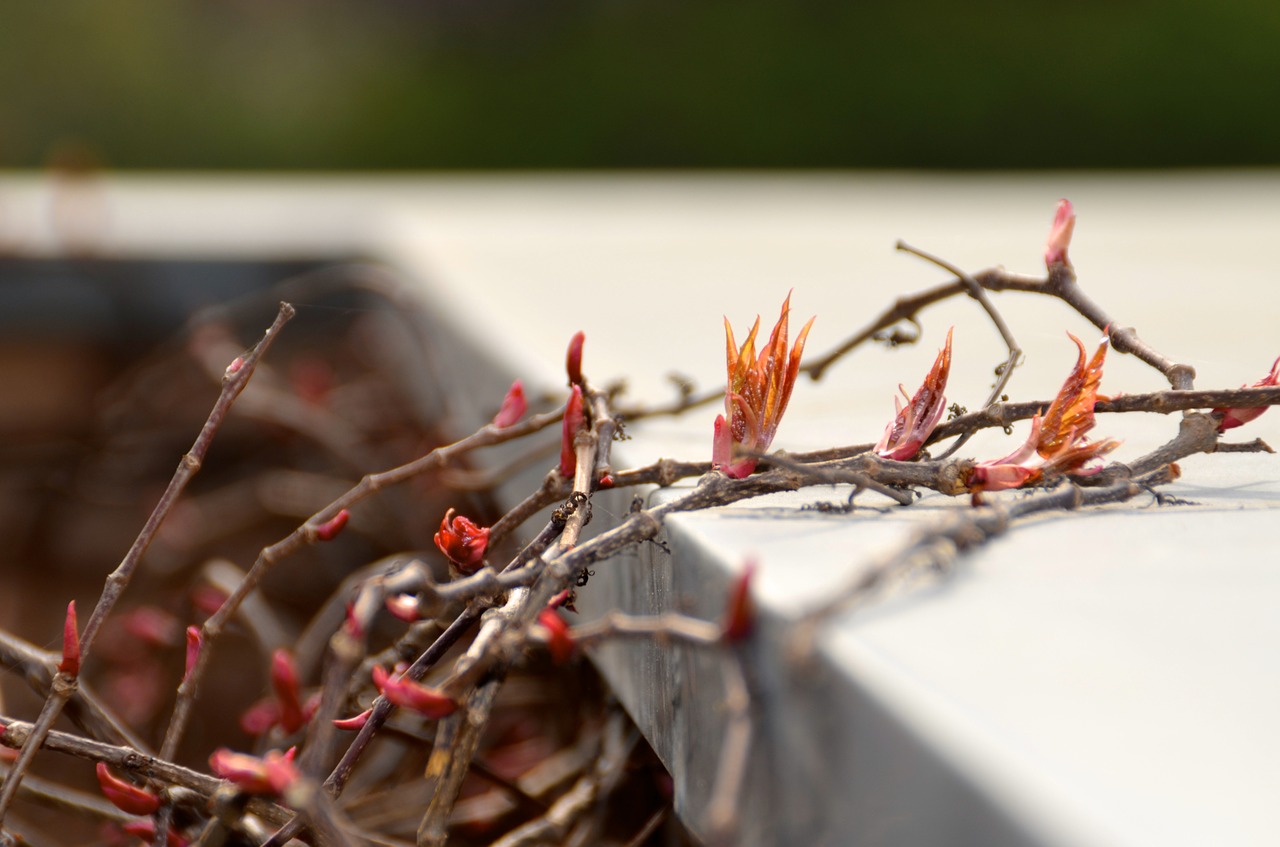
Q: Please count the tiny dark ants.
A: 0